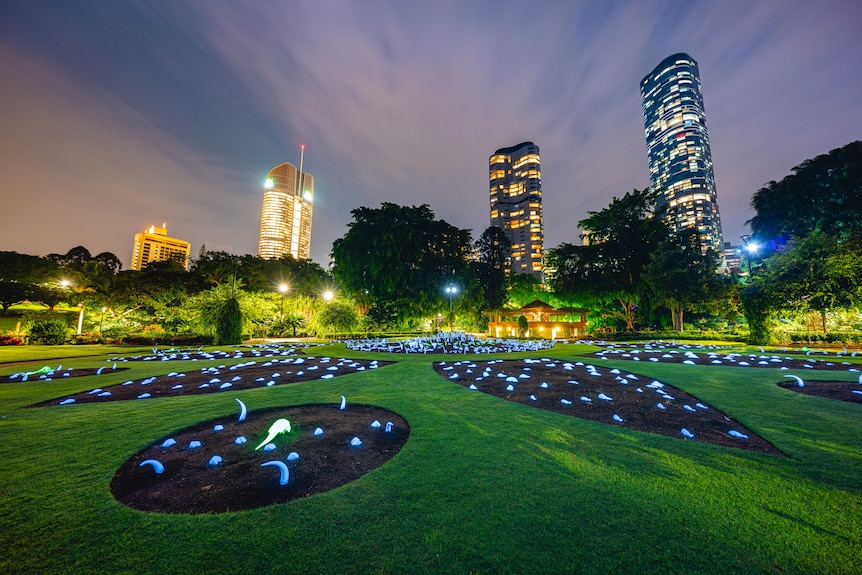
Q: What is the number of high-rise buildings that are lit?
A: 4